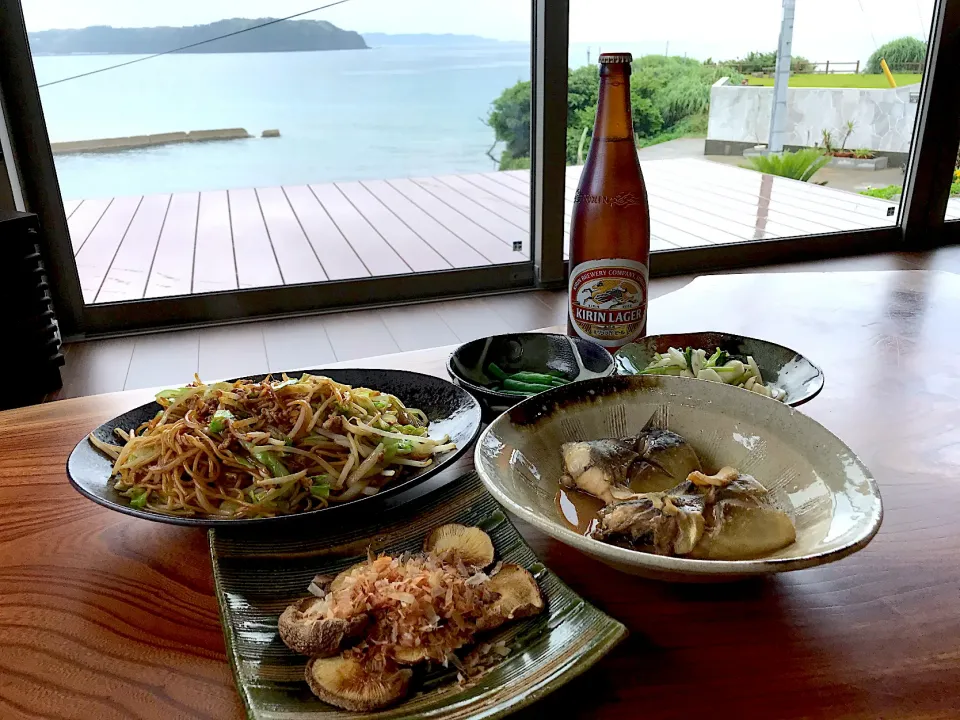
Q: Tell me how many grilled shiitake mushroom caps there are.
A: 6